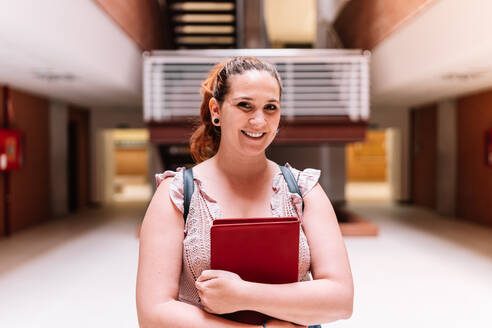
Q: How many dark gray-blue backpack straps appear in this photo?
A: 2